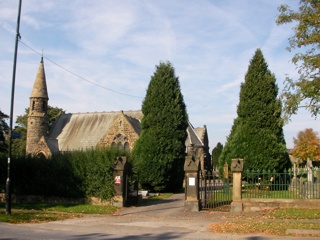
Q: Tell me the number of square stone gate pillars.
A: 3